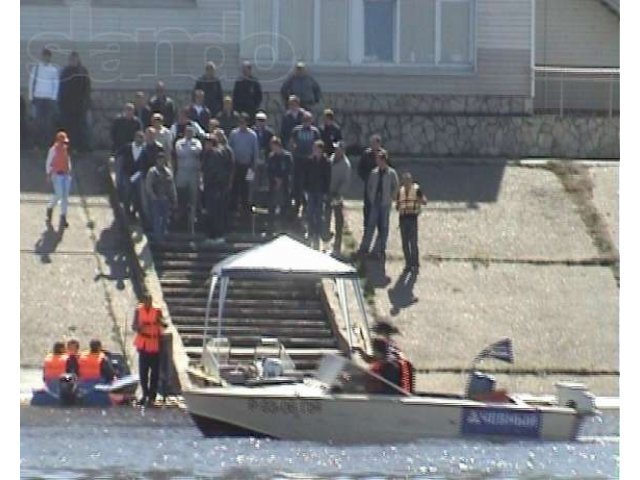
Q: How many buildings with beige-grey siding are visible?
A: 1